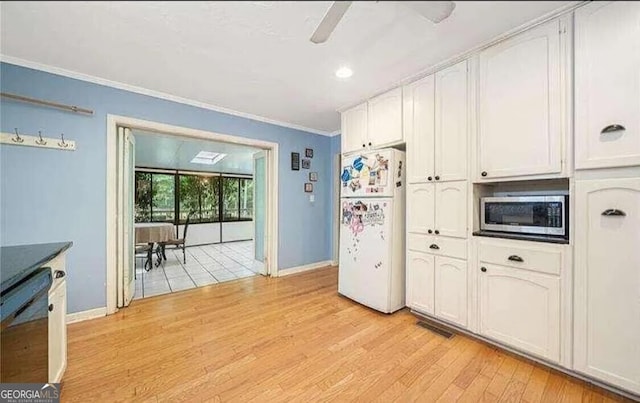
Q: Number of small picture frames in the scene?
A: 5